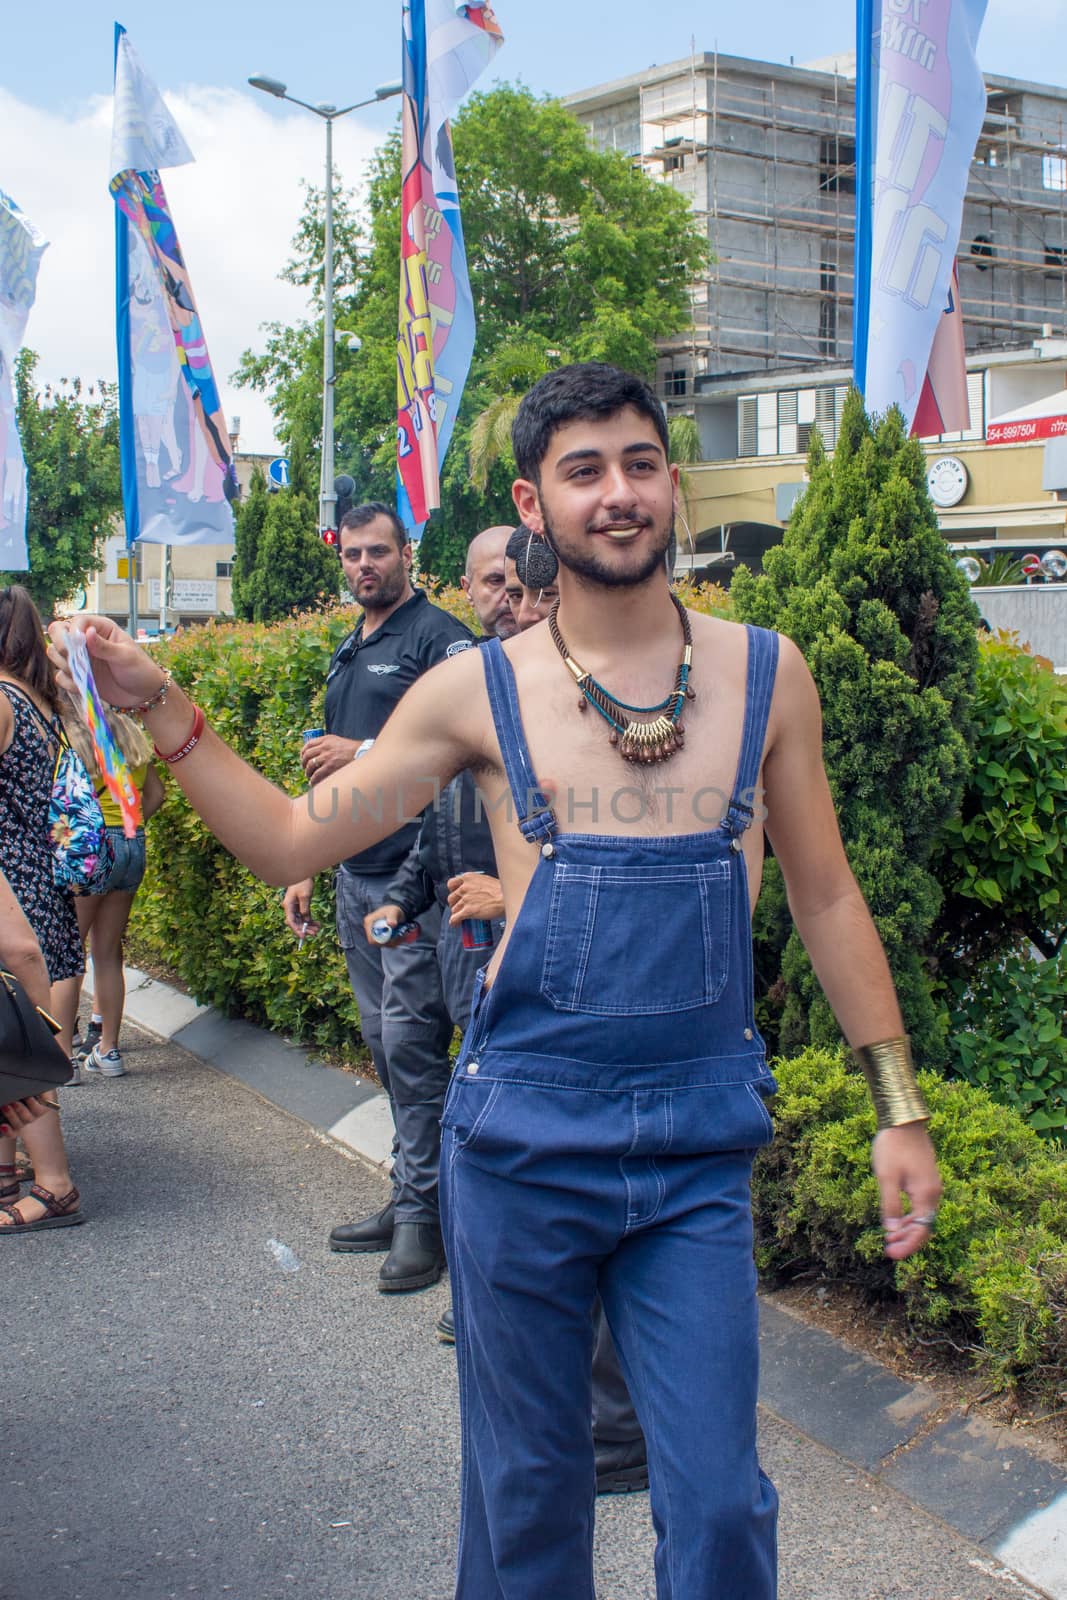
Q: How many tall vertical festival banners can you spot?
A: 4